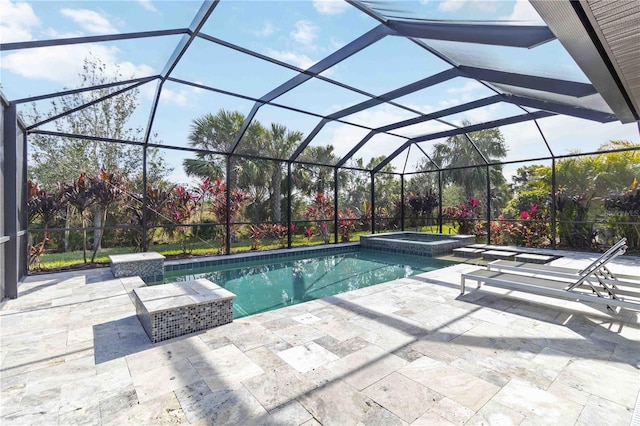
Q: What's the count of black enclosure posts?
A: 11